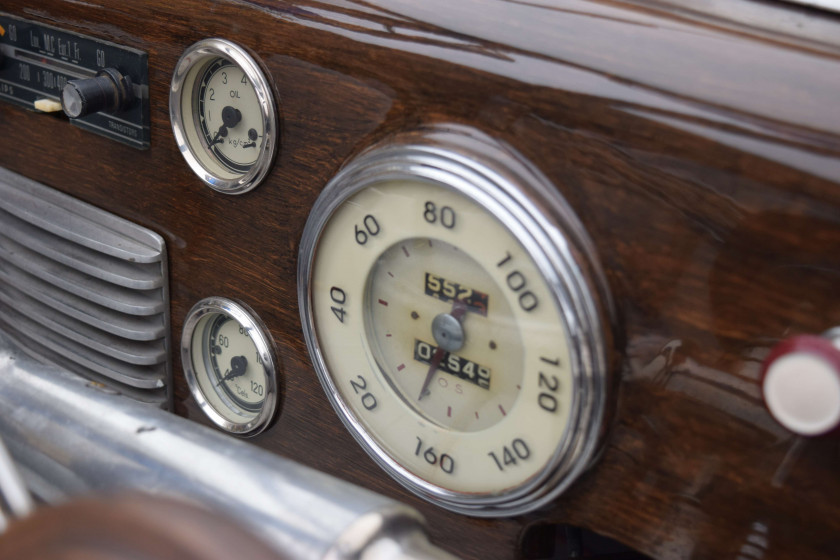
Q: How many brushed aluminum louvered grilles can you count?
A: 1